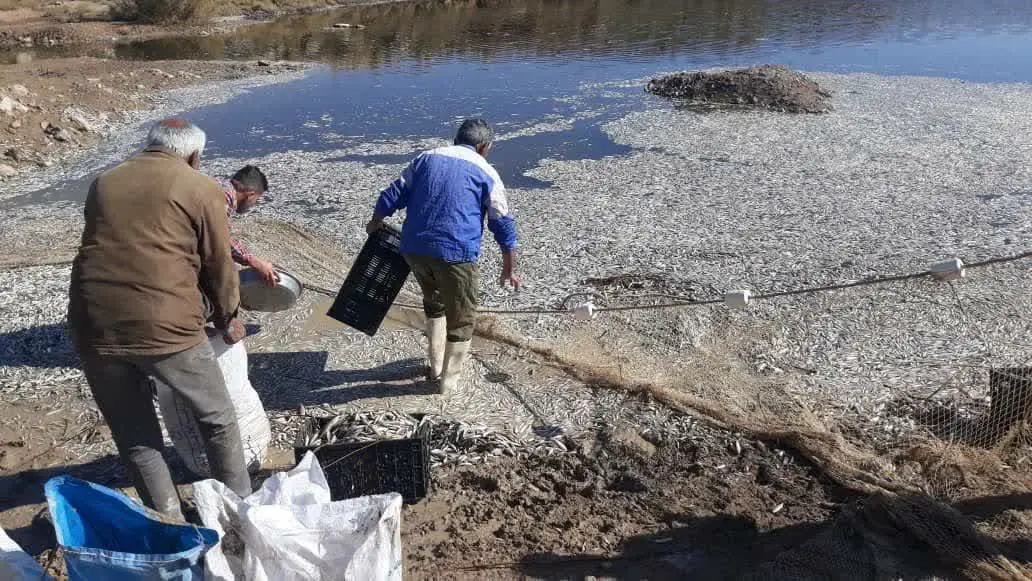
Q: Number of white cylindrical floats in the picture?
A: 3